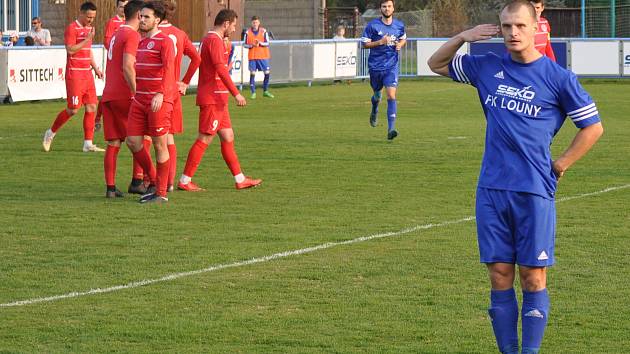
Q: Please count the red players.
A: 7